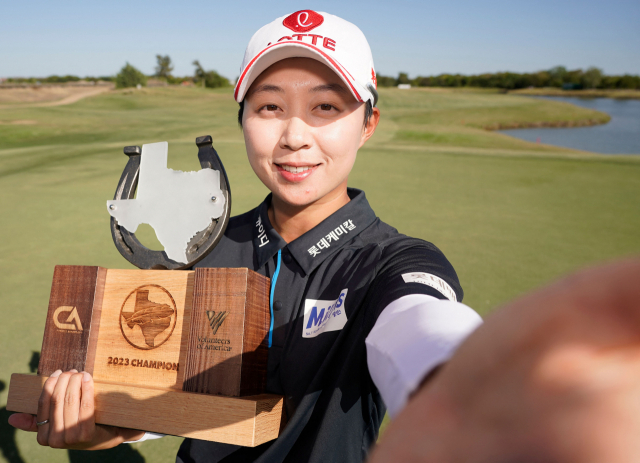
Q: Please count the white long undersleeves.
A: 2